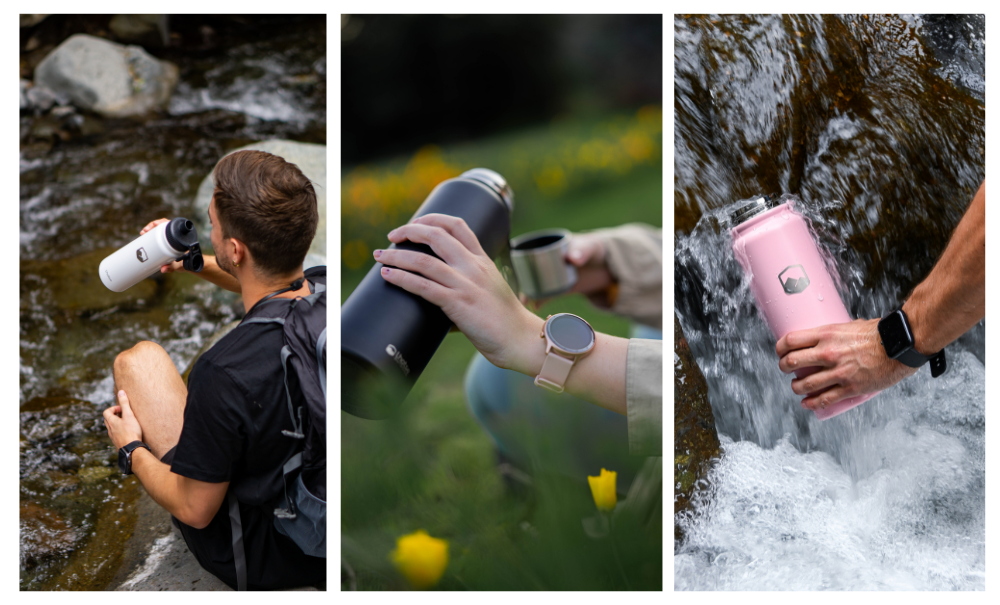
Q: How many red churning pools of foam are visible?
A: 0